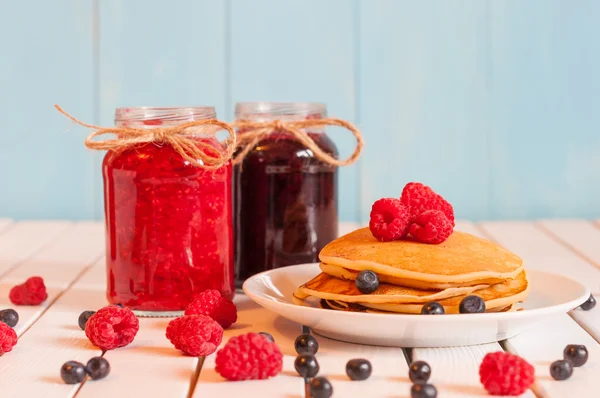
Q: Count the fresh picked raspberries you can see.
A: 10